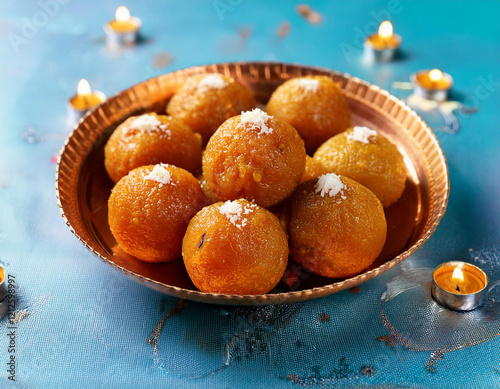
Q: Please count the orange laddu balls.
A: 8